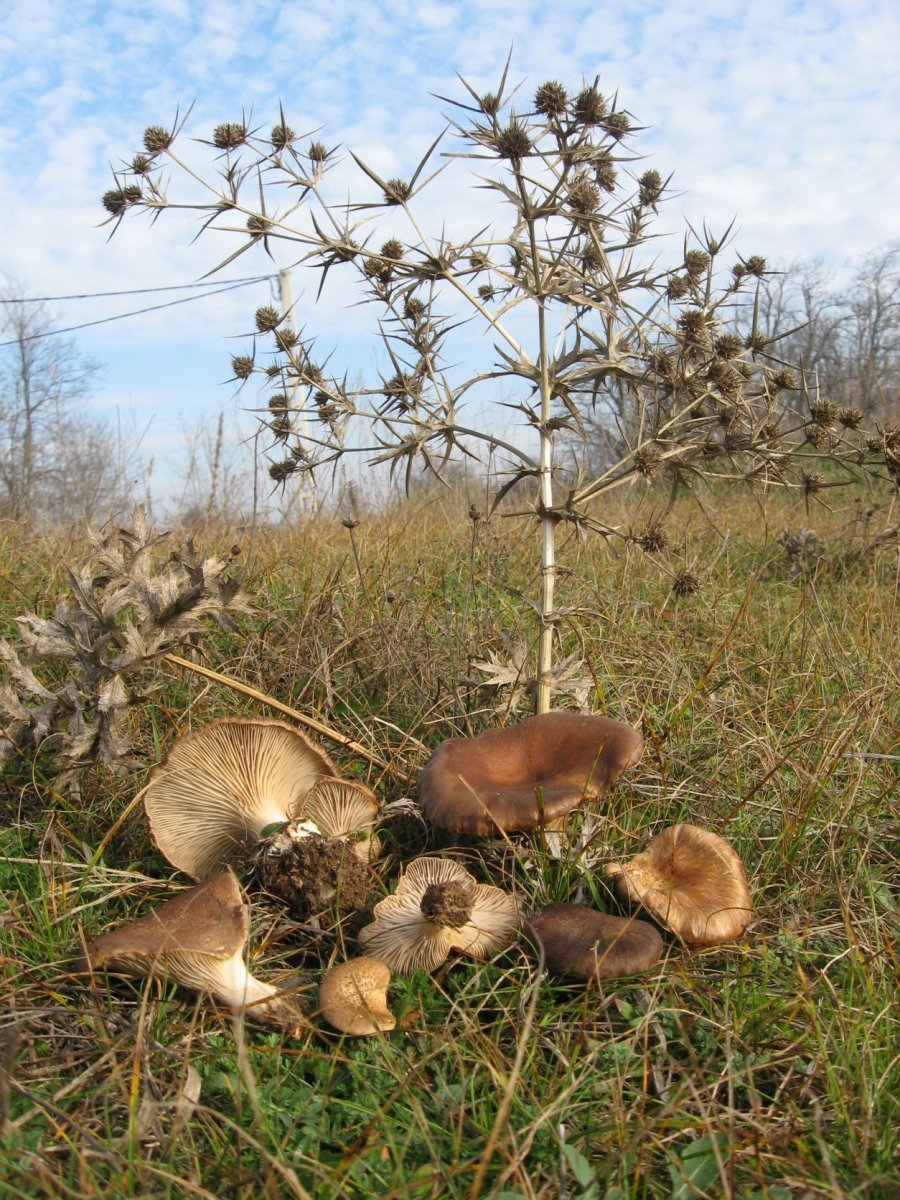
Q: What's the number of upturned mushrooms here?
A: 3